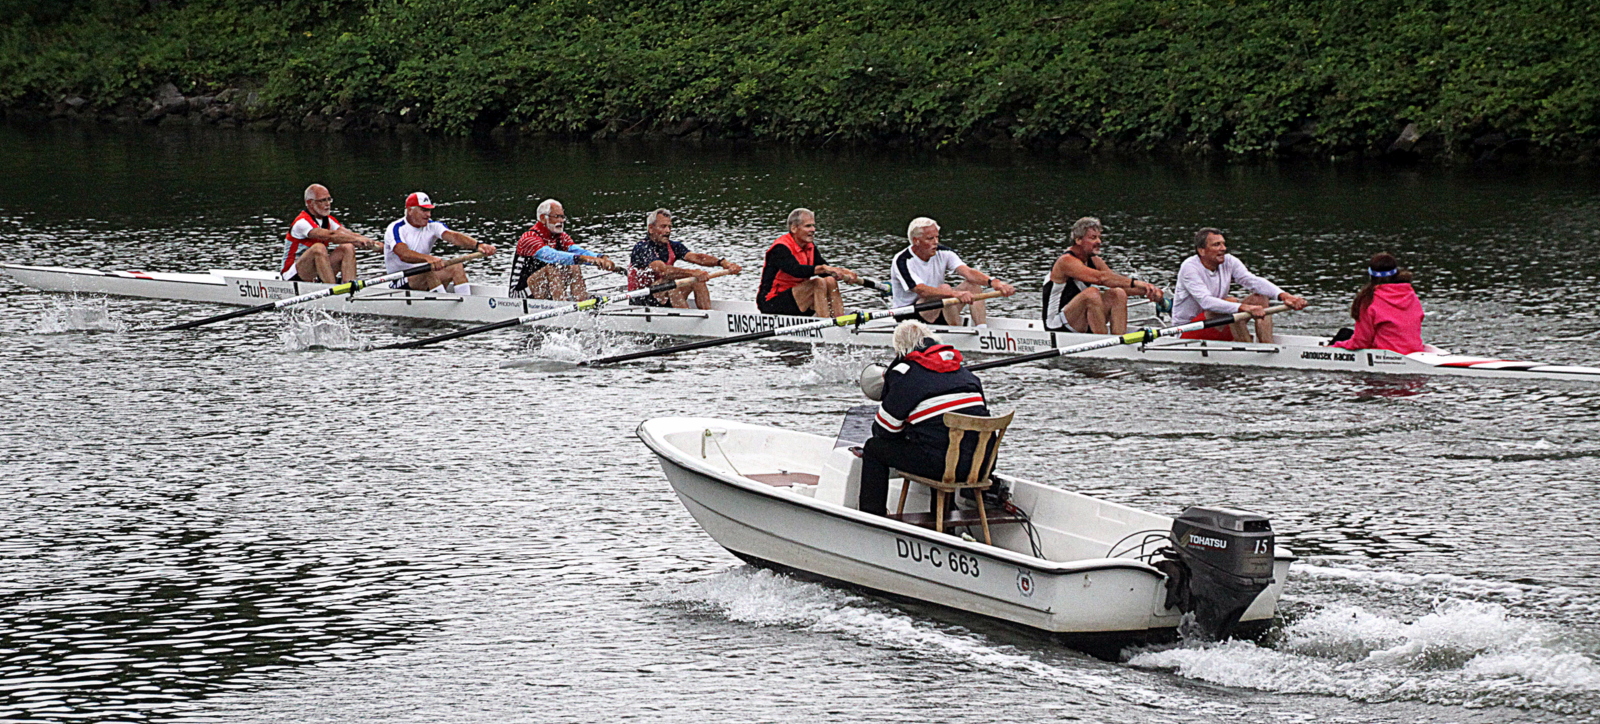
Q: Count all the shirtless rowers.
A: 0